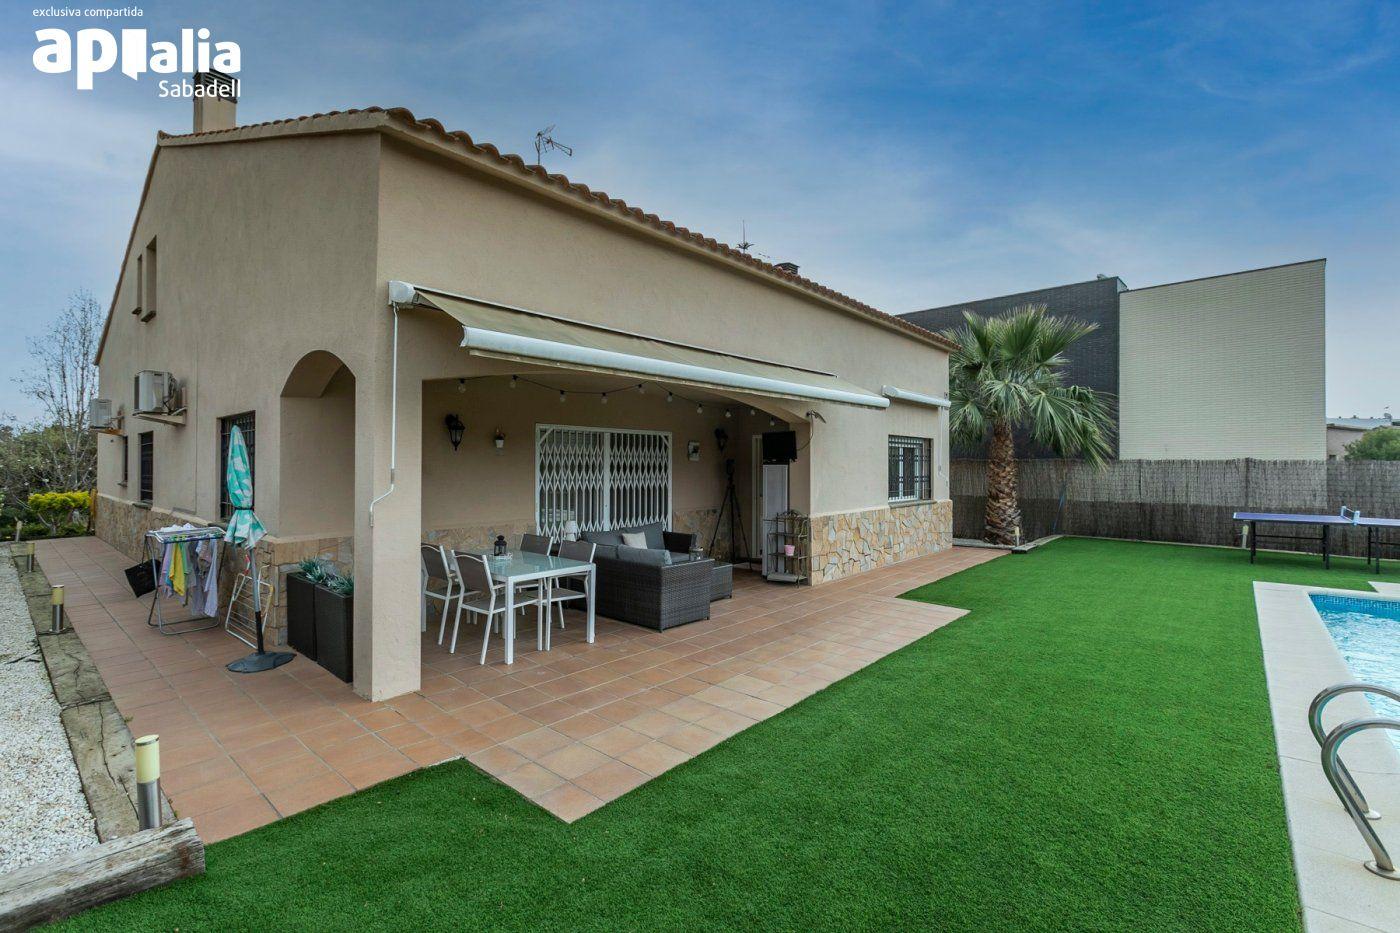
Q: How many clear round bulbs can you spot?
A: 10